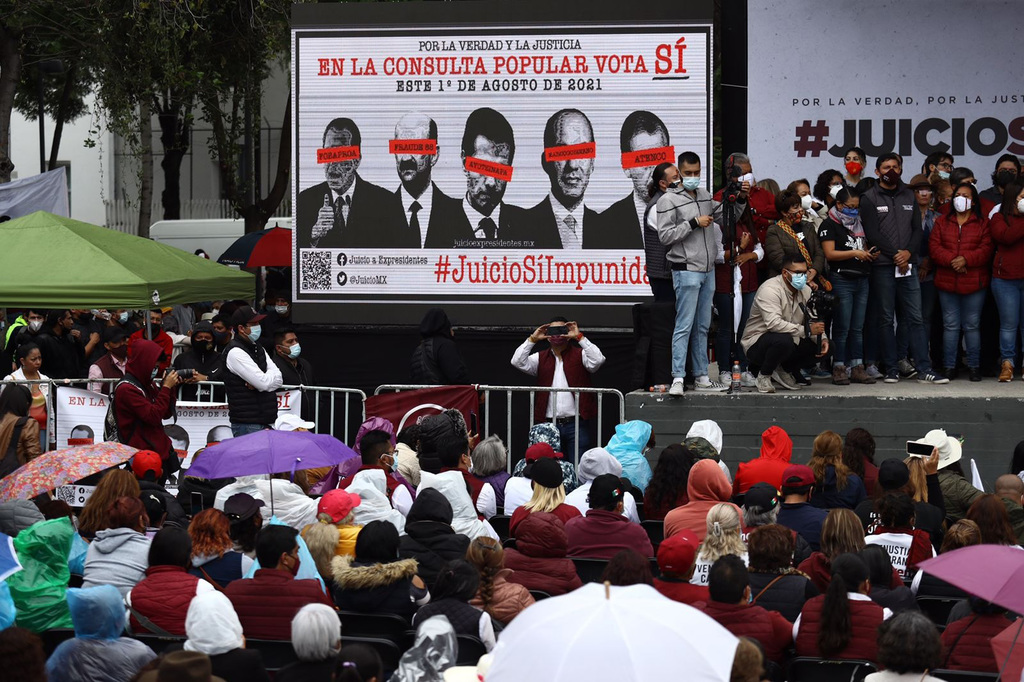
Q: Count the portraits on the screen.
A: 5